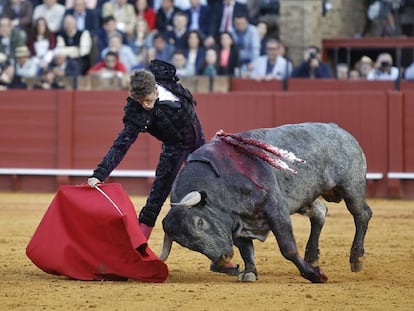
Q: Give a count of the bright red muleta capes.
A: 1